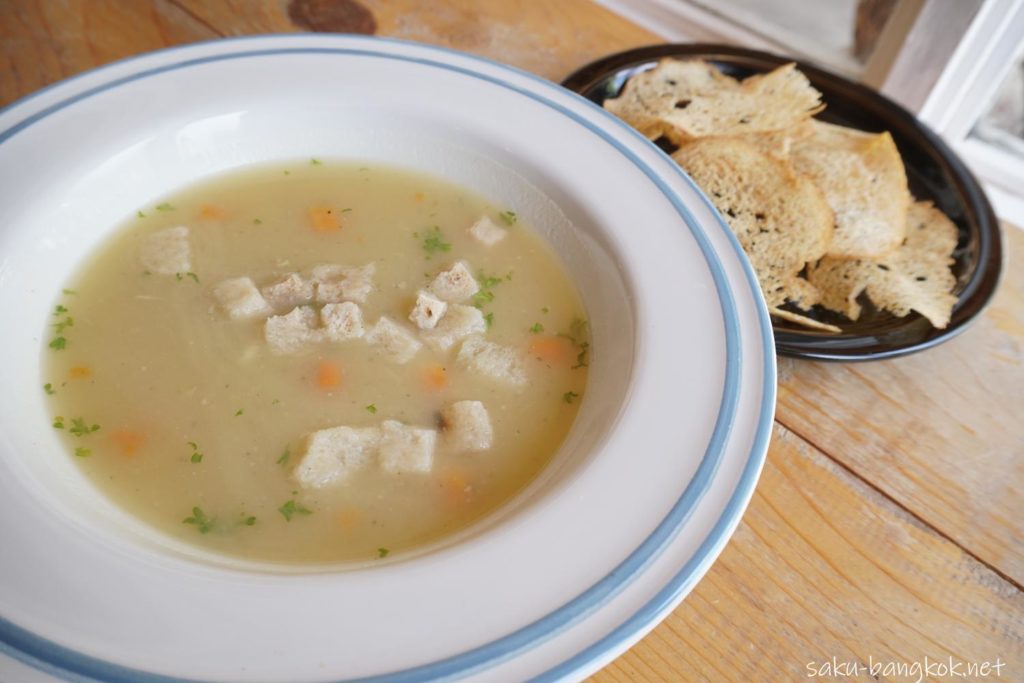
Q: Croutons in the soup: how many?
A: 15